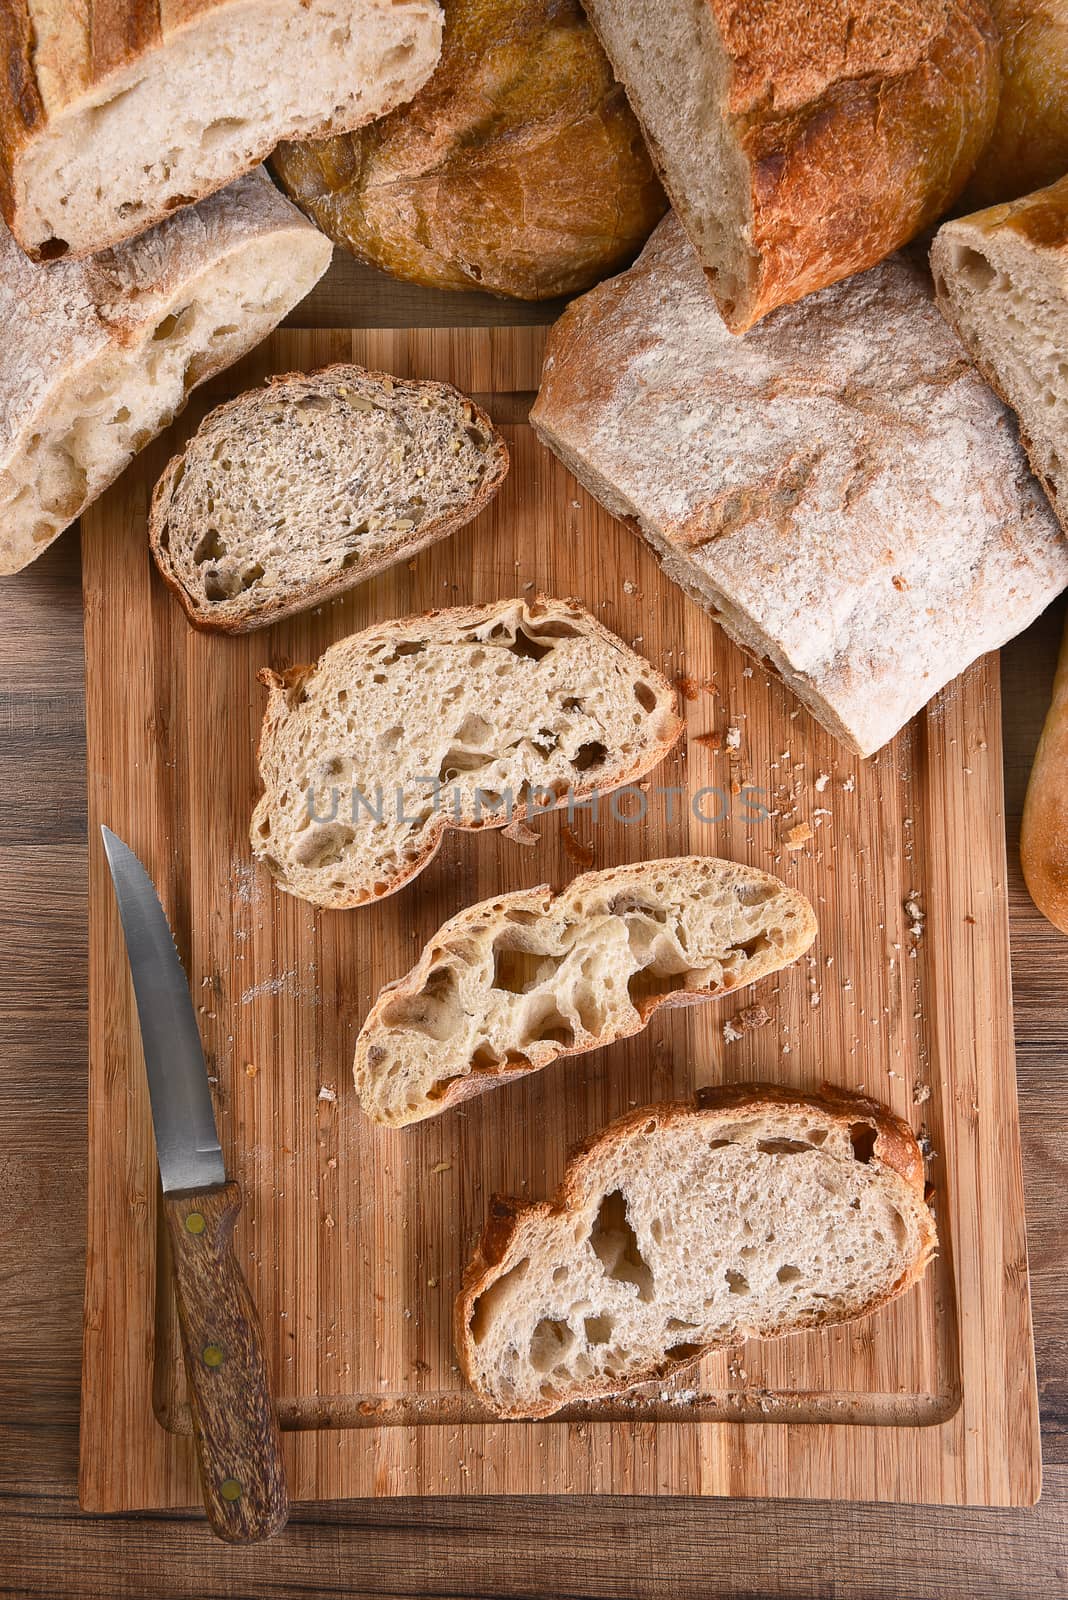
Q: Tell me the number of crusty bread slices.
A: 4